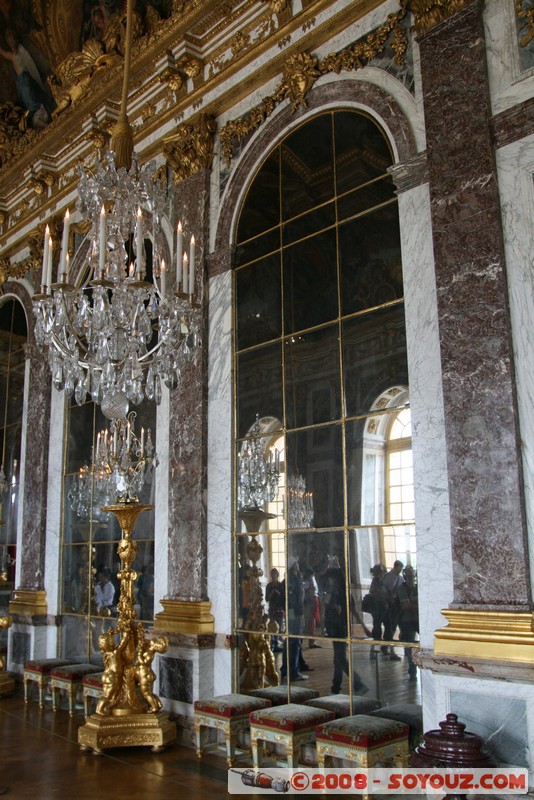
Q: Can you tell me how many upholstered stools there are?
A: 6